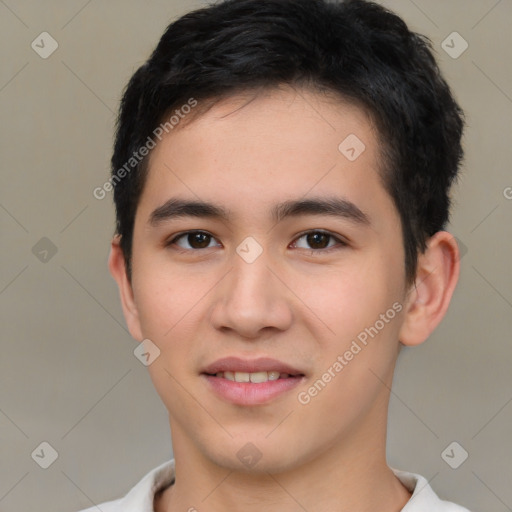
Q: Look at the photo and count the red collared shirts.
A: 0